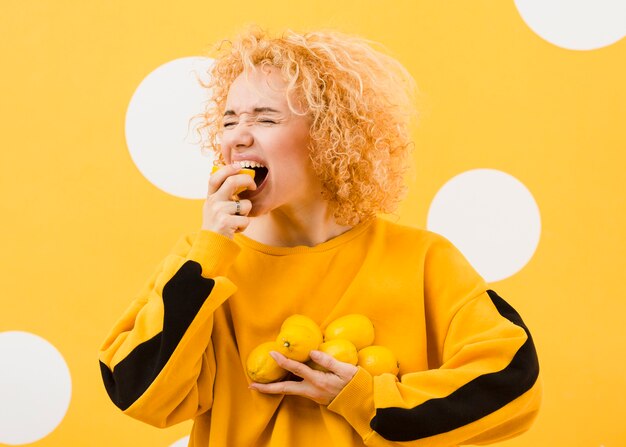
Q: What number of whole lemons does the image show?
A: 6